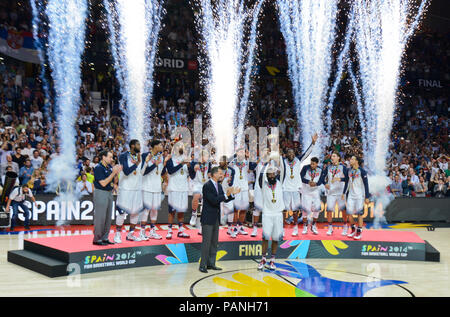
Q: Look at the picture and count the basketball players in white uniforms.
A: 12